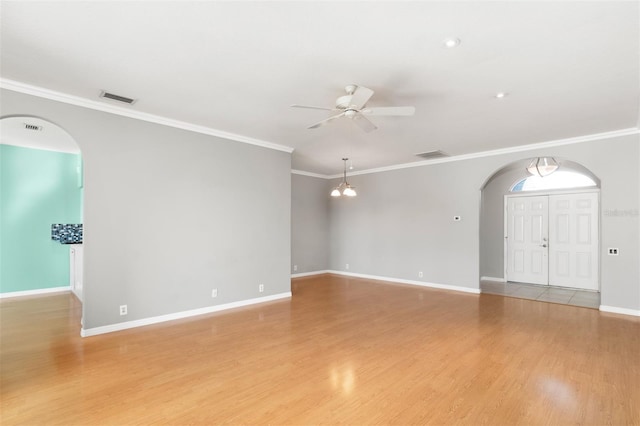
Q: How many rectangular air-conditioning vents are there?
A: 3